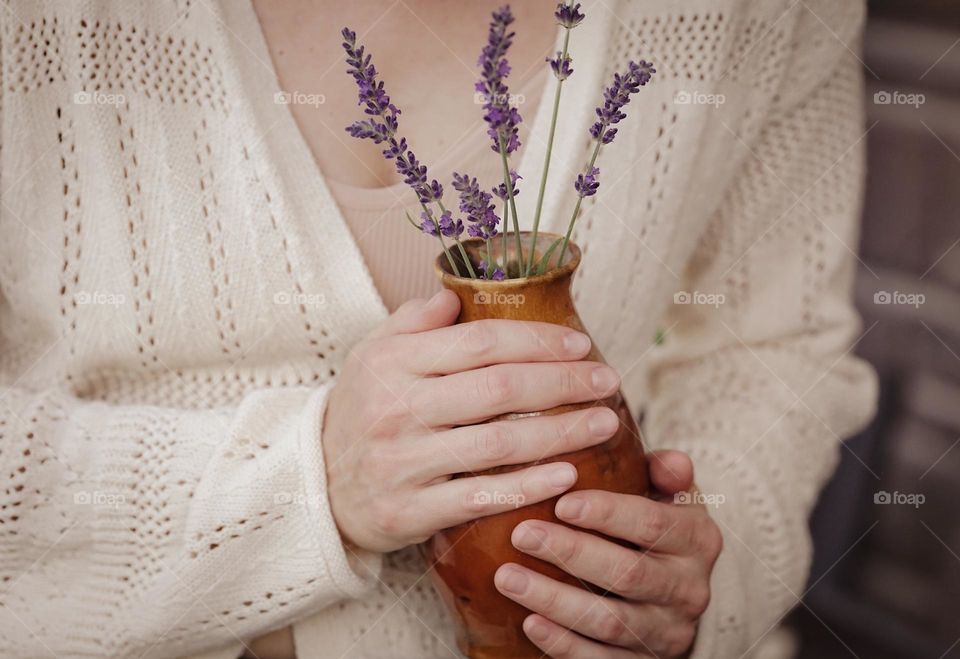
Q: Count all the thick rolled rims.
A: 1